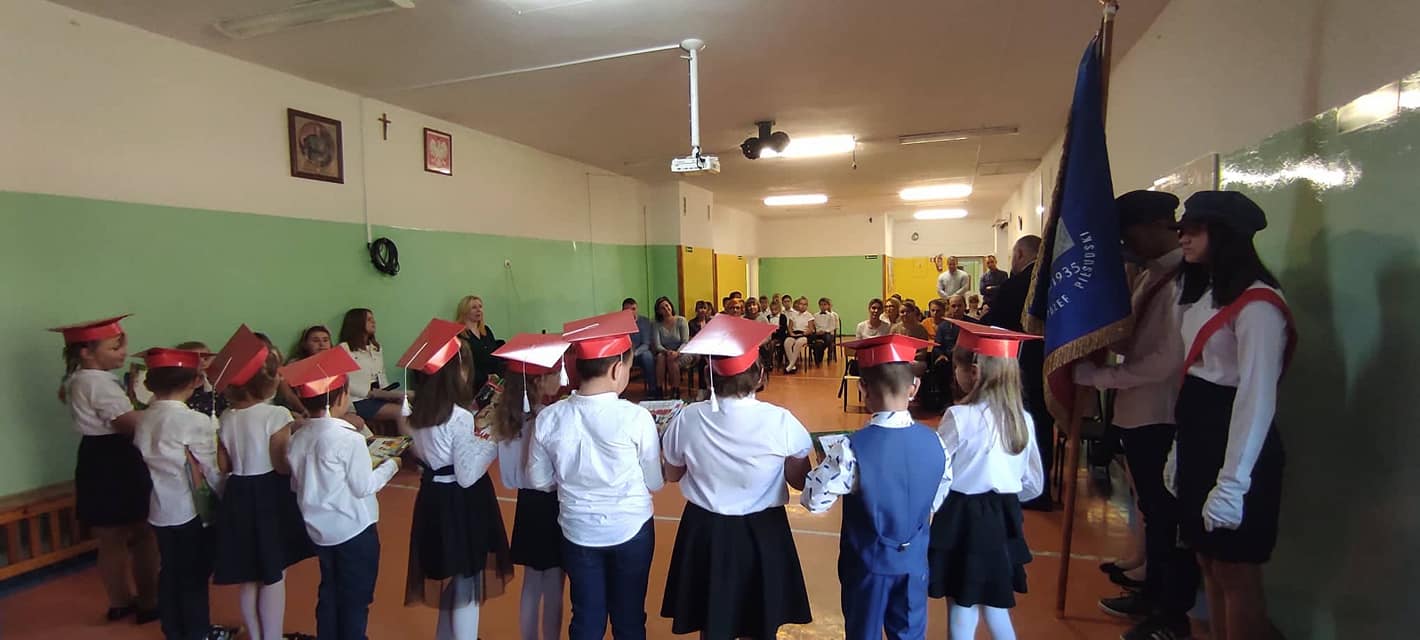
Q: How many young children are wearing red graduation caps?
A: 10